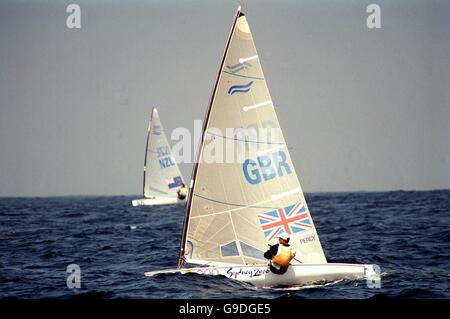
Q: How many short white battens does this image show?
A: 4